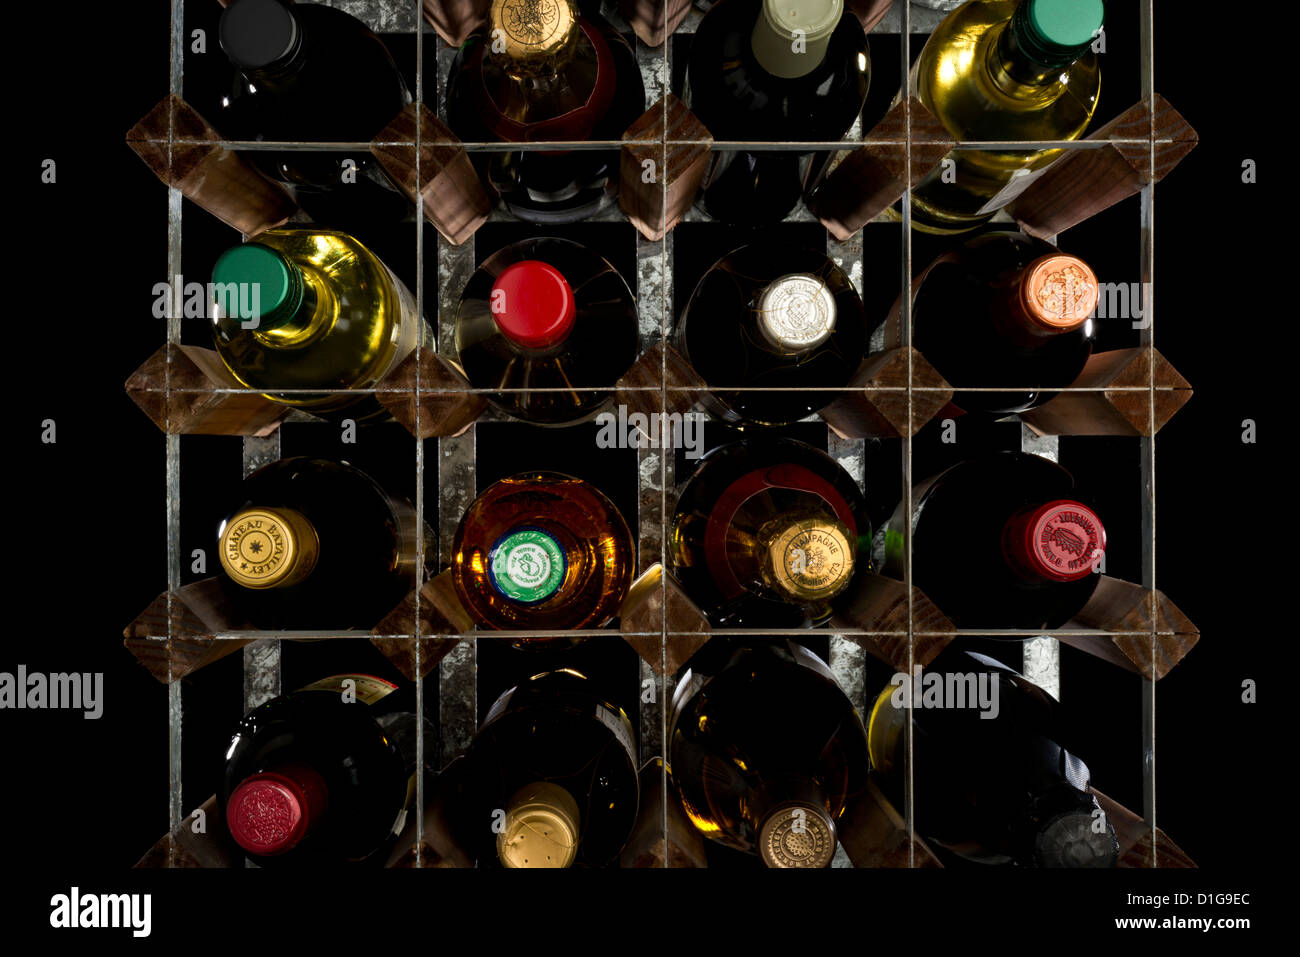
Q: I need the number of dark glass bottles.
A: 13